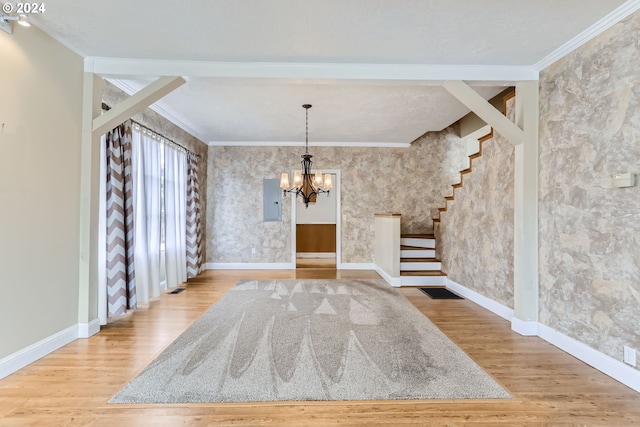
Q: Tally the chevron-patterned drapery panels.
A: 2